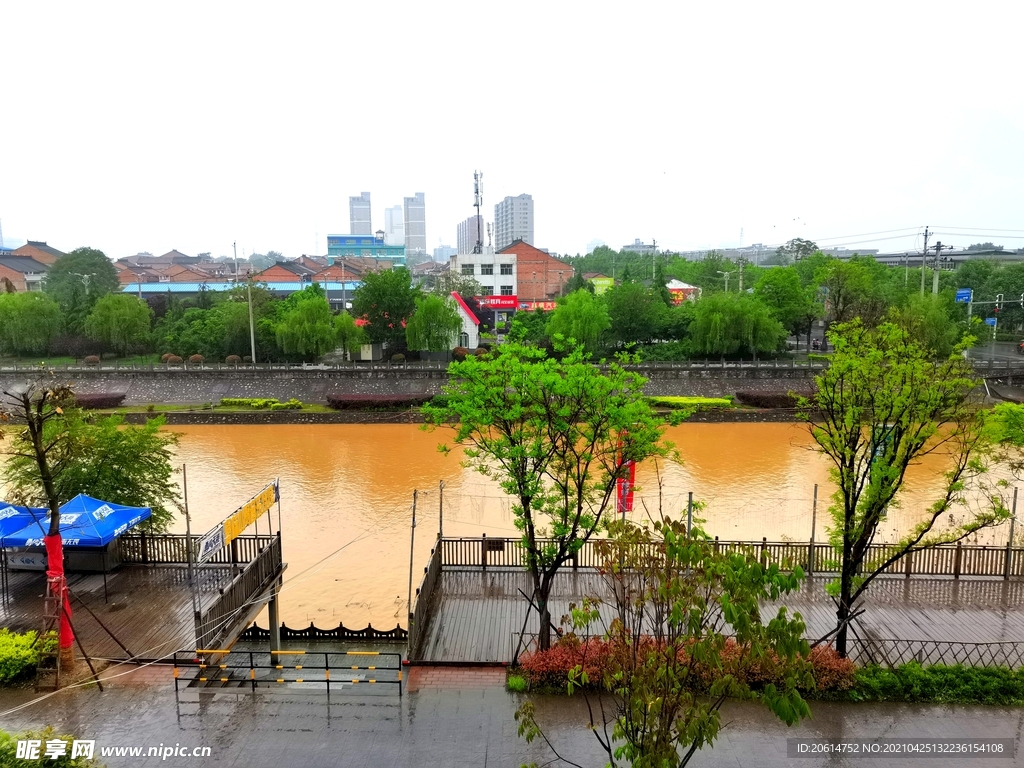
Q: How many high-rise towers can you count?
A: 5